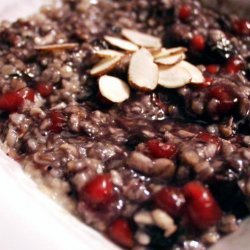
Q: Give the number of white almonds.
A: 11